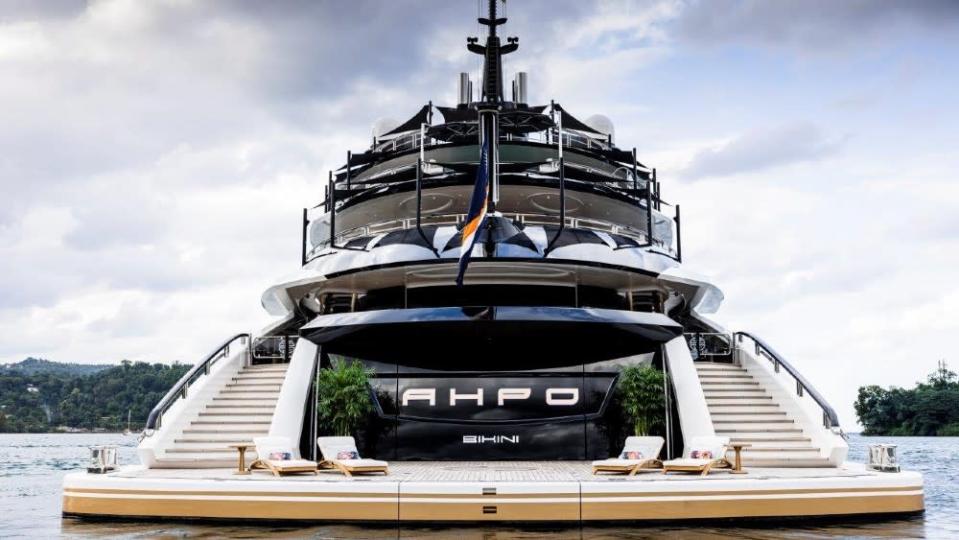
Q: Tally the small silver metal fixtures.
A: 2